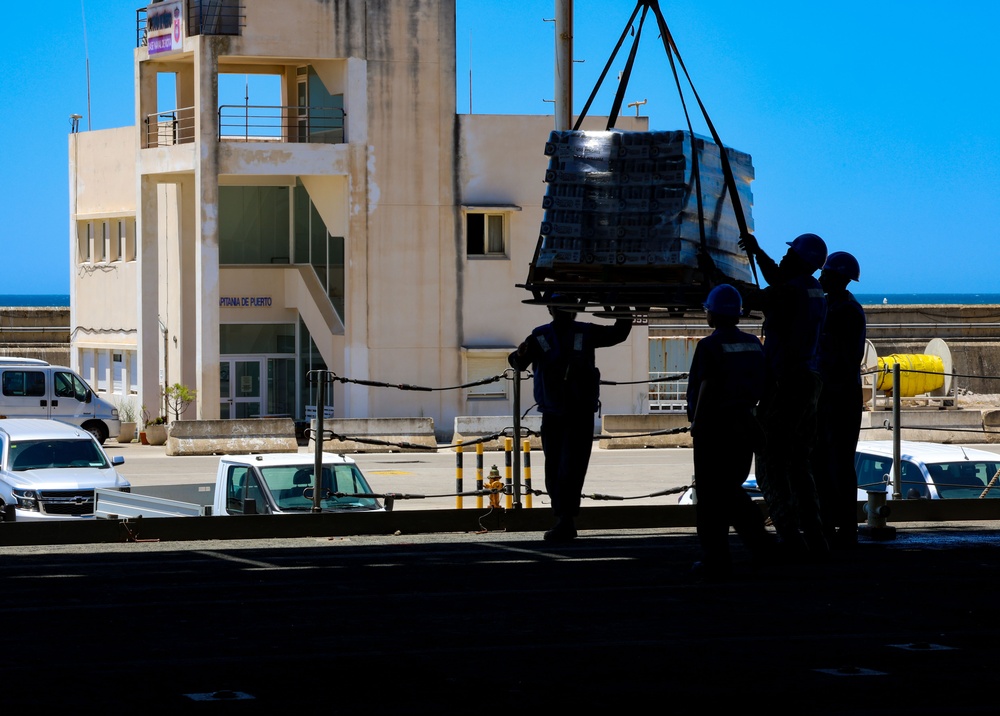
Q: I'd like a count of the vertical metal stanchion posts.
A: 3